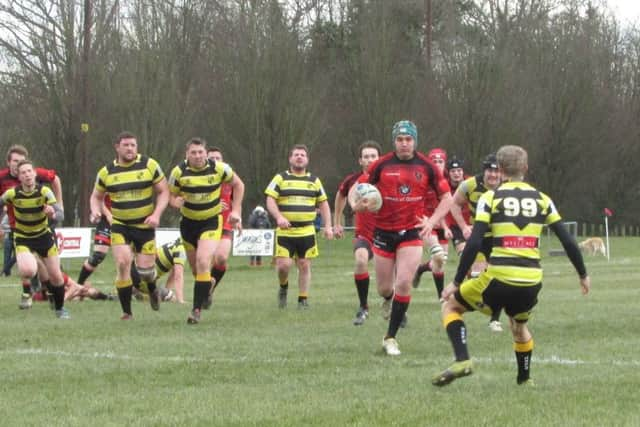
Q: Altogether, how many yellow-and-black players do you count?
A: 7